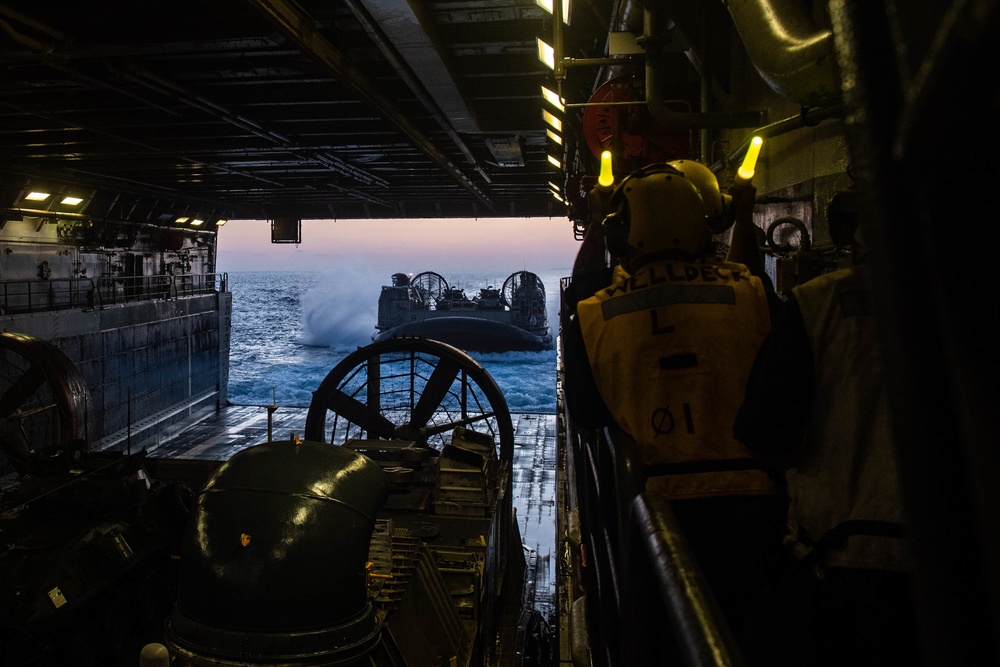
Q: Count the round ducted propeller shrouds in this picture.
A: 4